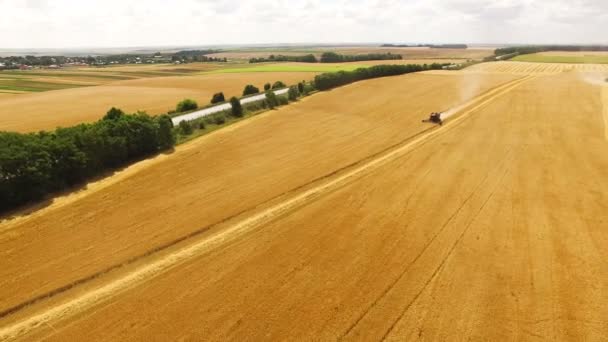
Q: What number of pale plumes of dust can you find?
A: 2